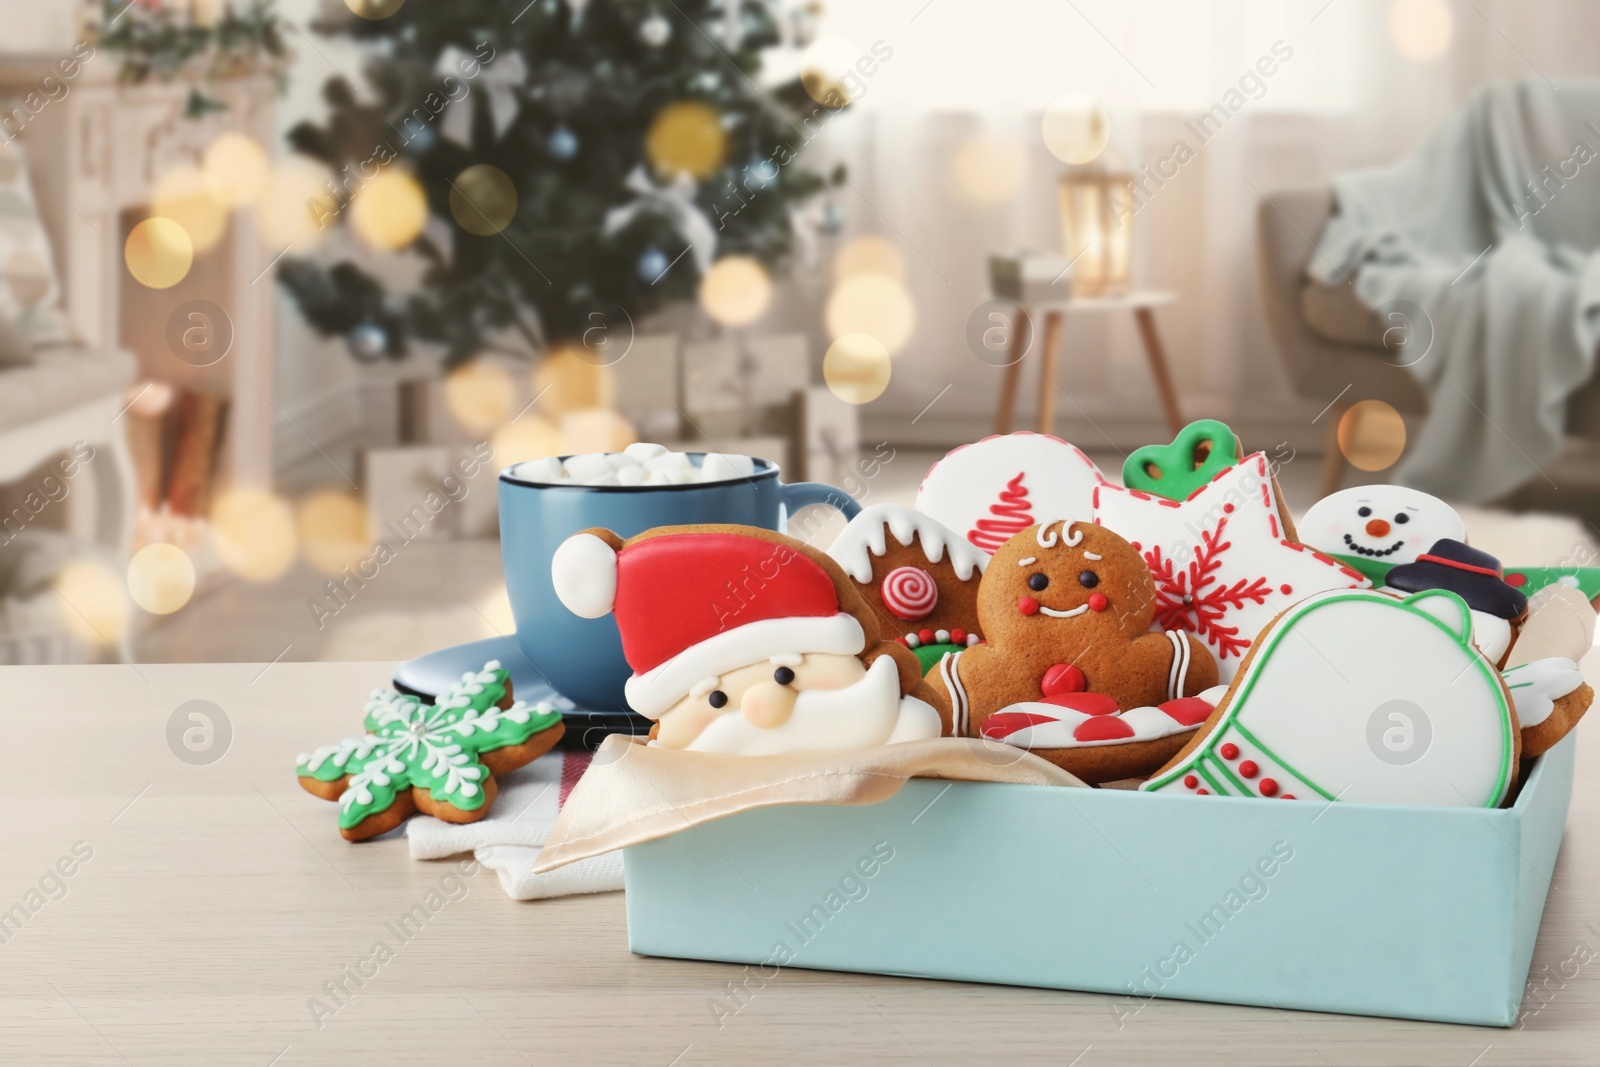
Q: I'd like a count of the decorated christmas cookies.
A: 12